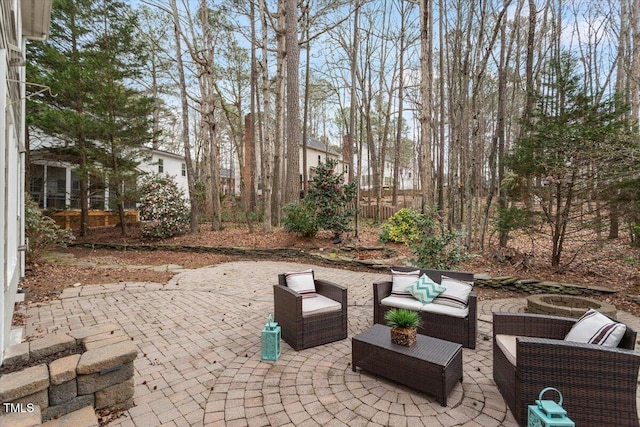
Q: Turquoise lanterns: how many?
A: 2